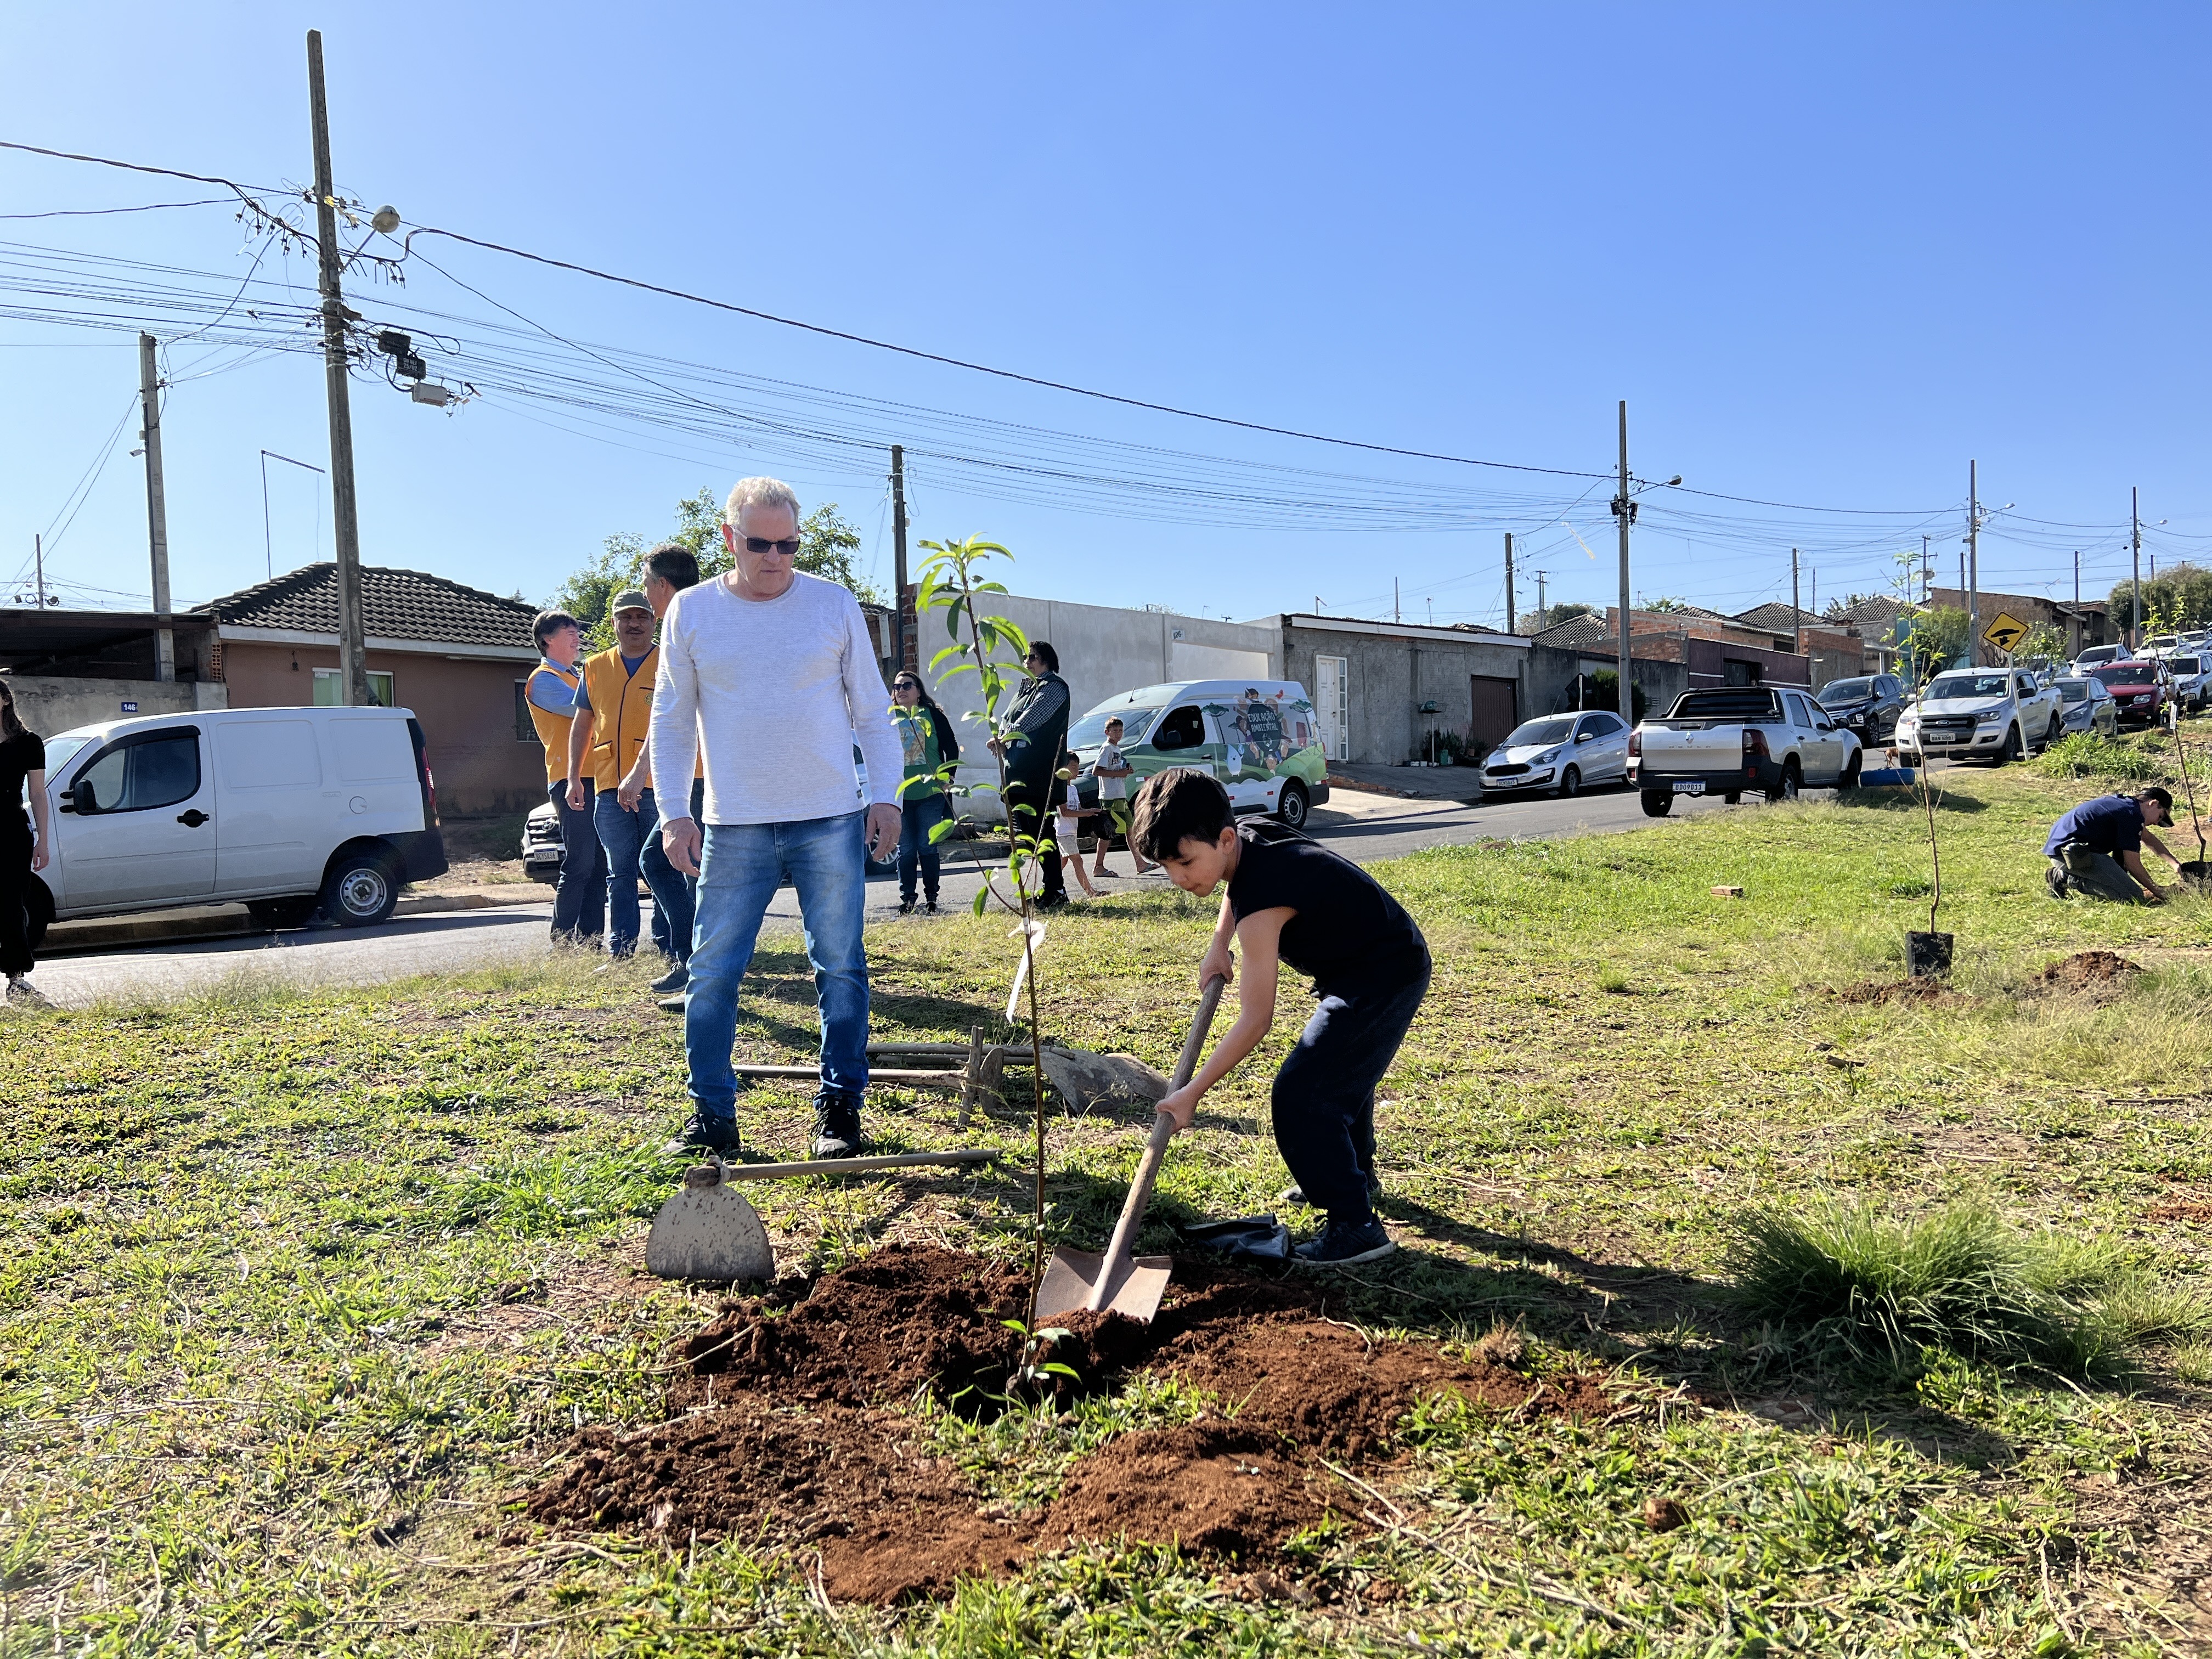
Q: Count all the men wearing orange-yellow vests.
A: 3